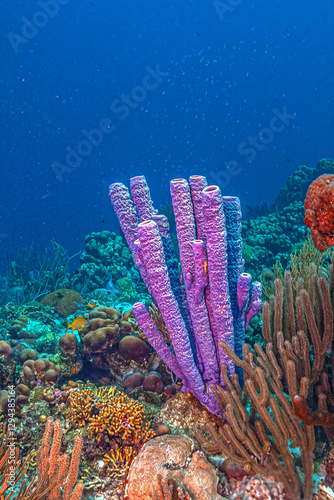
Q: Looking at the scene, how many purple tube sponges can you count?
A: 13